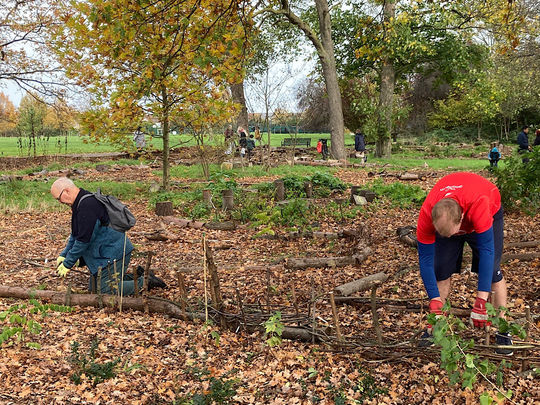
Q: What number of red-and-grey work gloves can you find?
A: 2